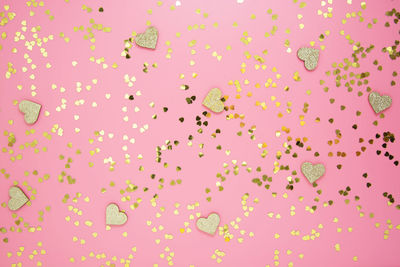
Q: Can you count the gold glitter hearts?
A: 9